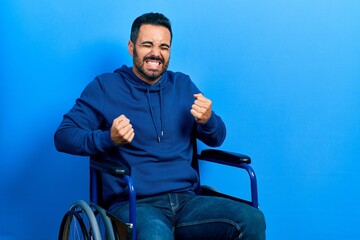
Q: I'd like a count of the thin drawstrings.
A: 2